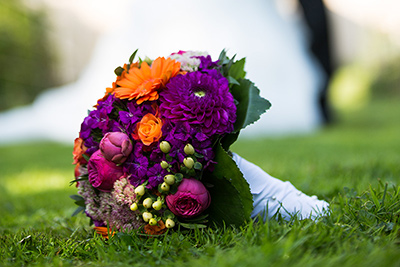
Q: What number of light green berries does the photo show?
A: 13